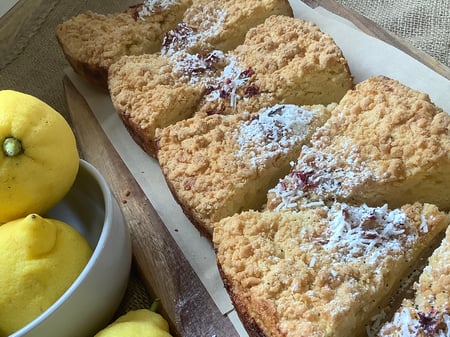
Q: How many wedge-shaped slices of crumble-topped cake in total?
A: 8